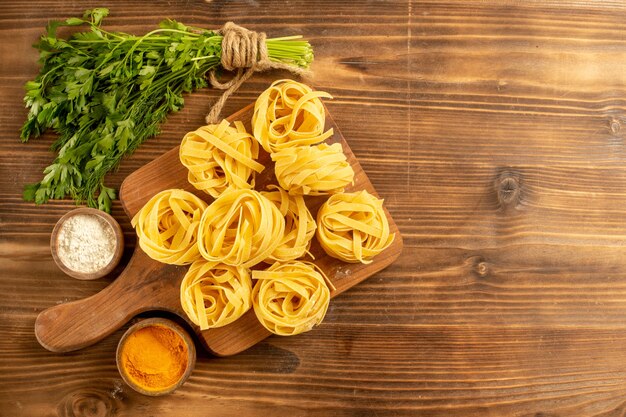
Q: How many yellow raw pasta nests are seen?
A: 9